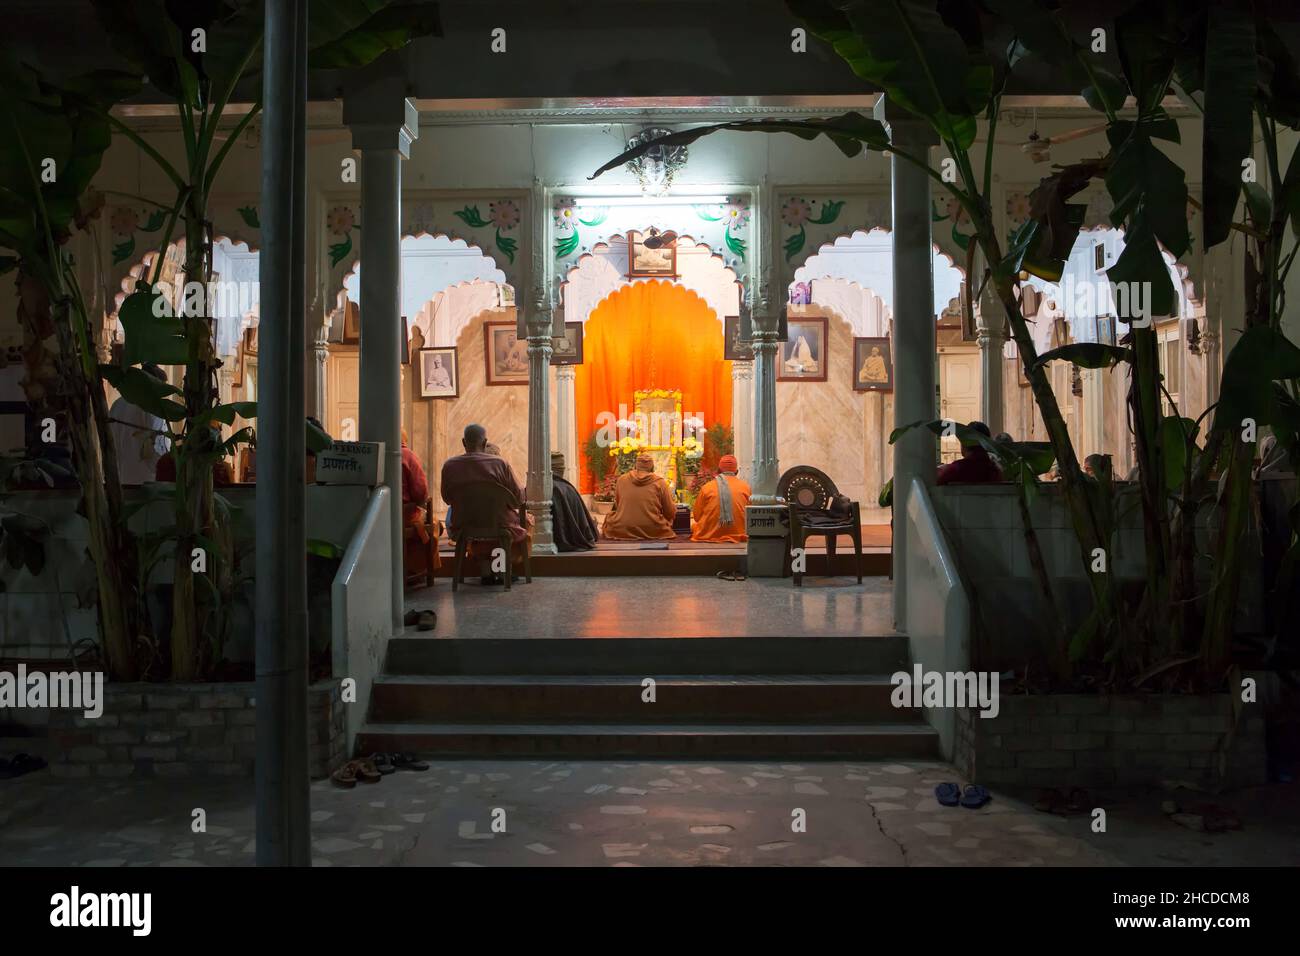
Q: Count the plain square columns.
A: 2